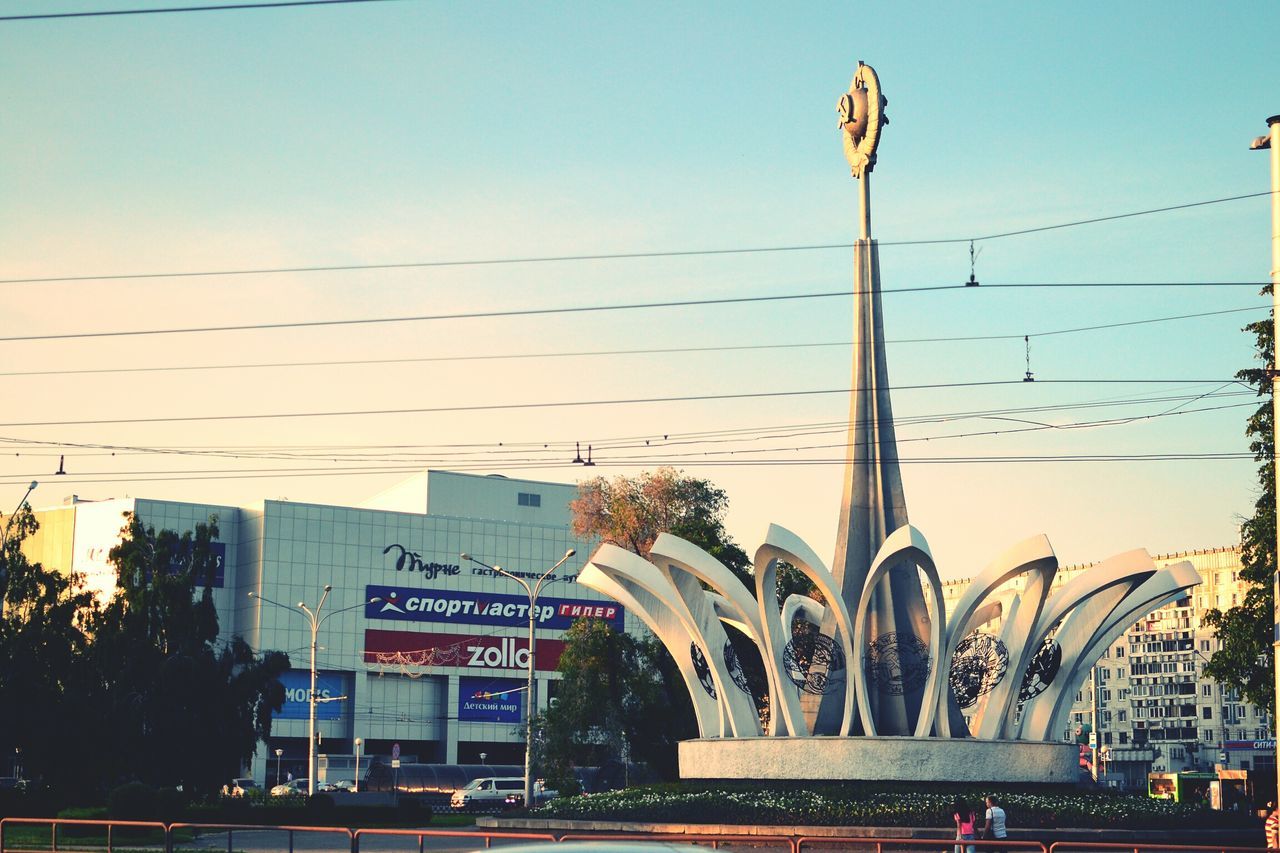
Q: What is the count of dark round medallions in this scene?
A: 6